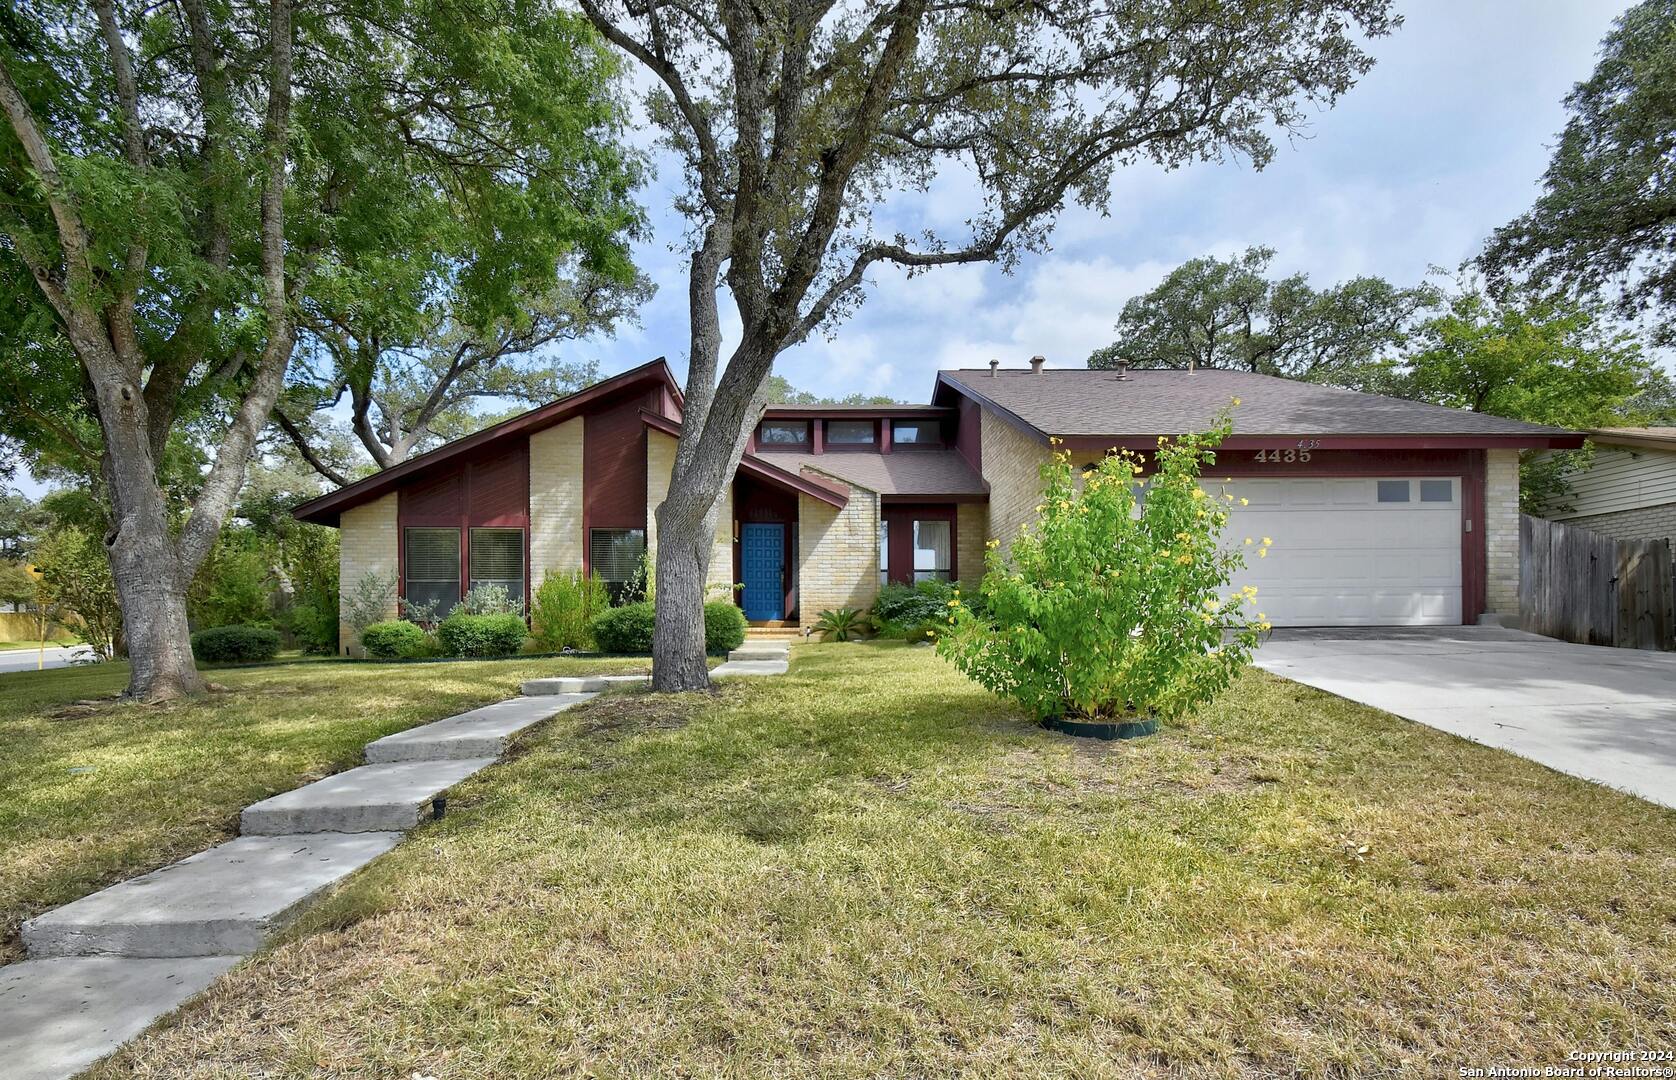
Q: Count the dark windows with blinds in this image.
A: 3